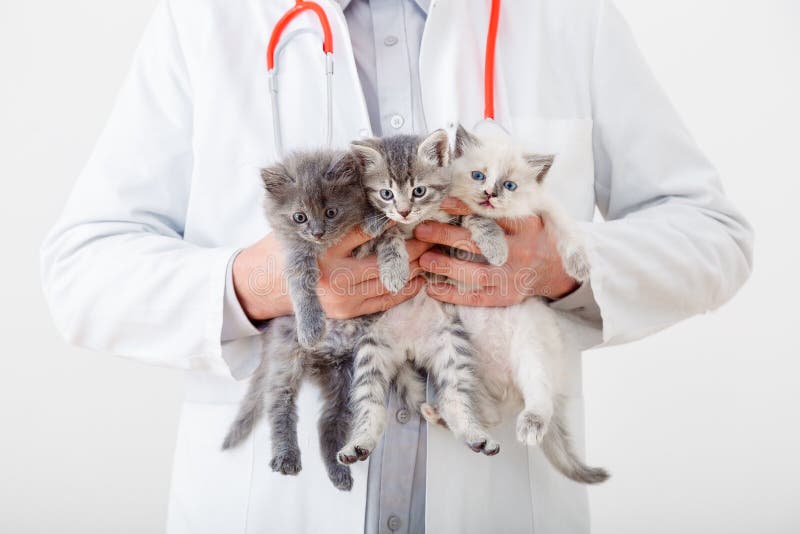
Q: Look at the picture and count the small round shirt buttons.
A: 4